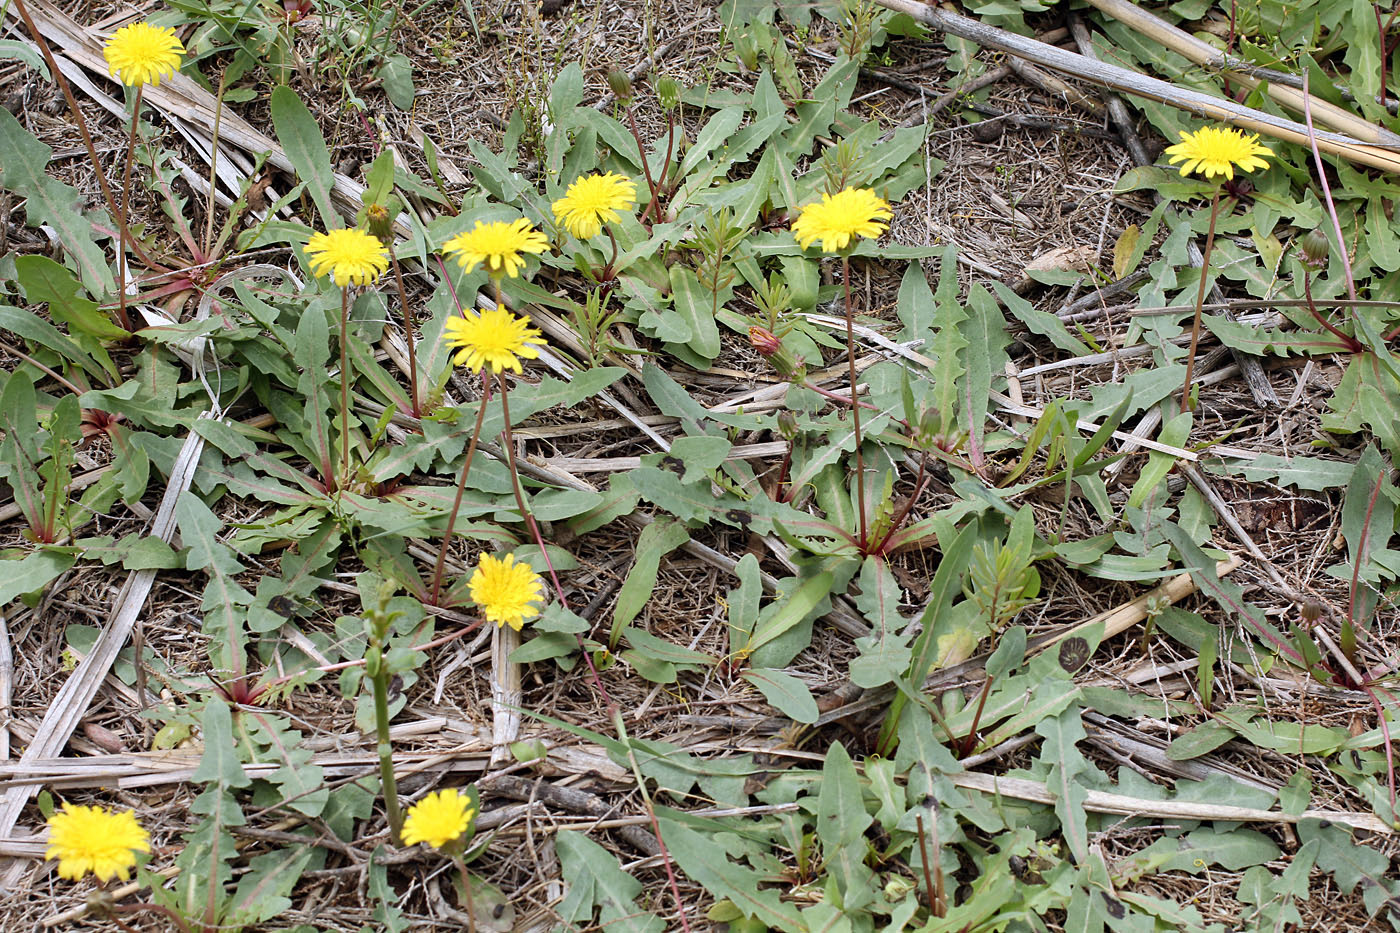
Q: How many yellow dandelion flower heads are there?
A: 10